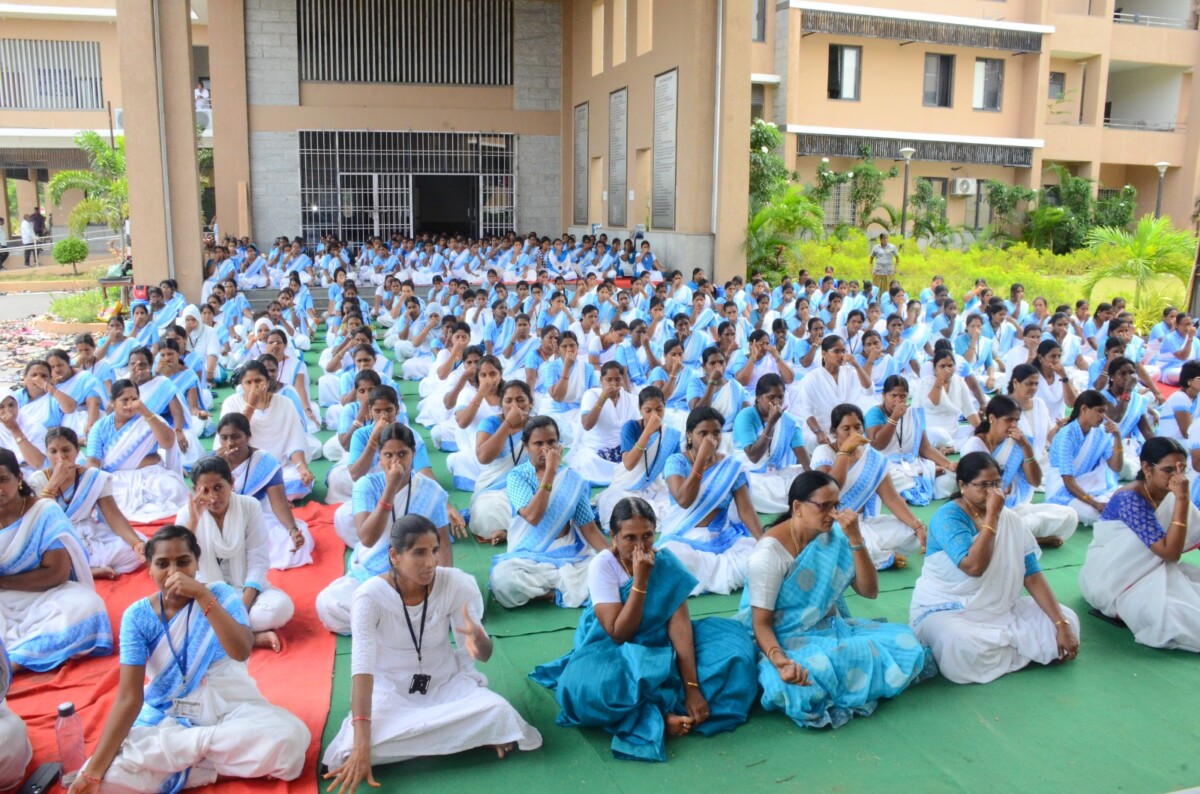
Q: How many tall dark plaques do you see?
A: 3